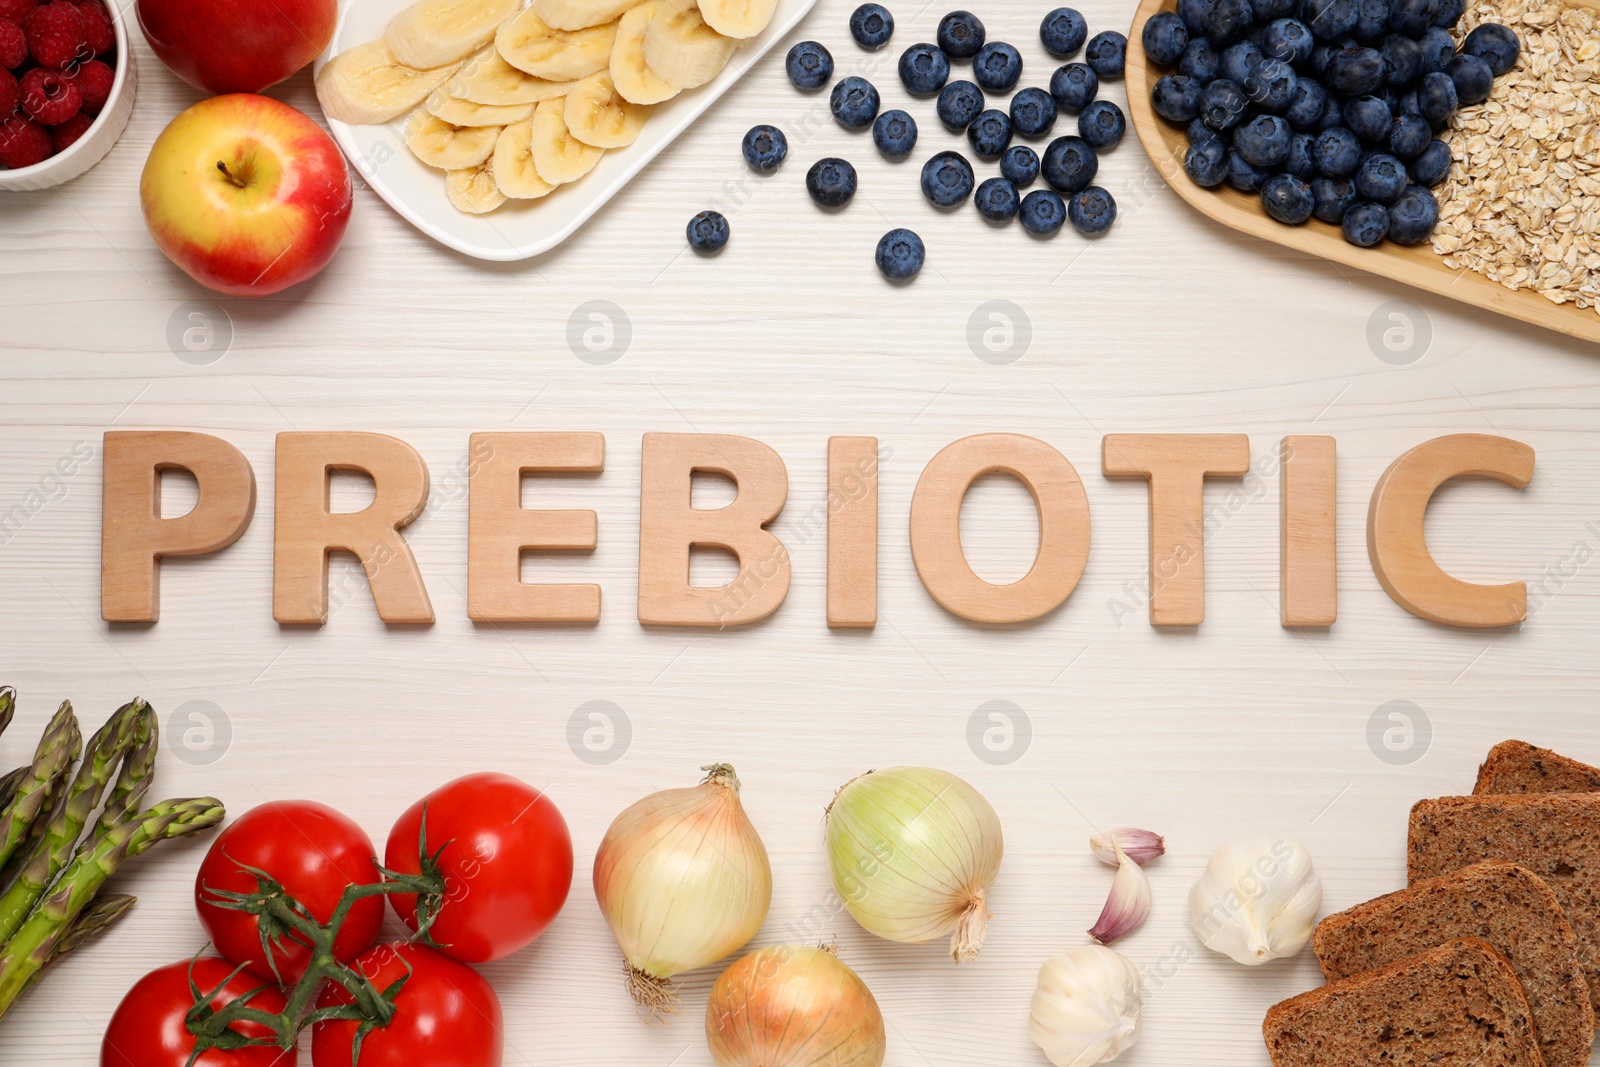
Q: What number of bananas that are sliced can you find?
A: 14